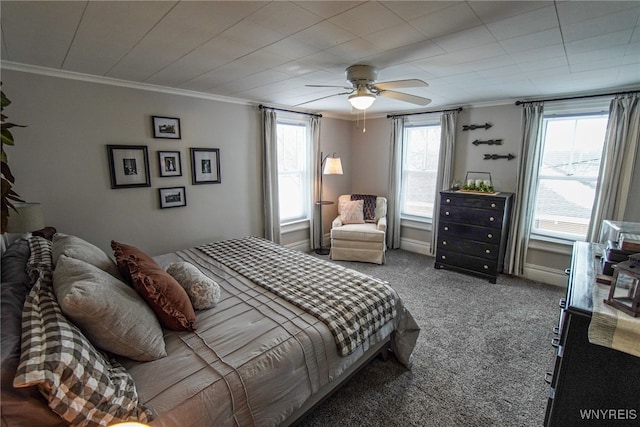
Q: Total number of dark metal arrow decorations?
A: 3